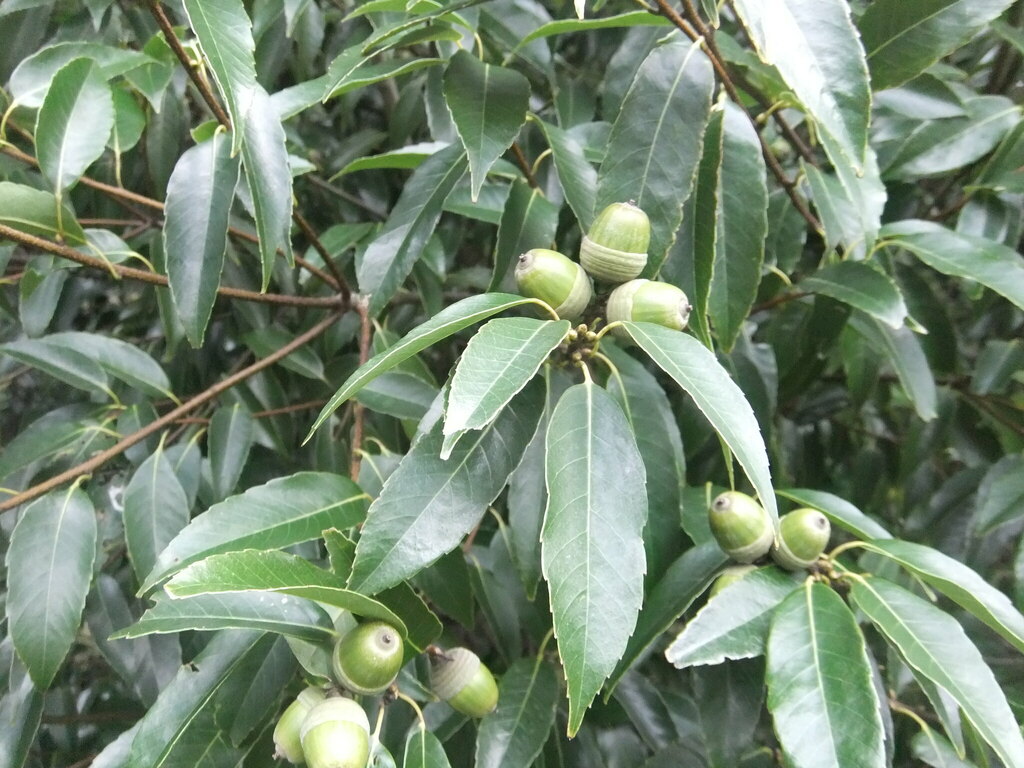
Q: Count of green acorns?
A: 10